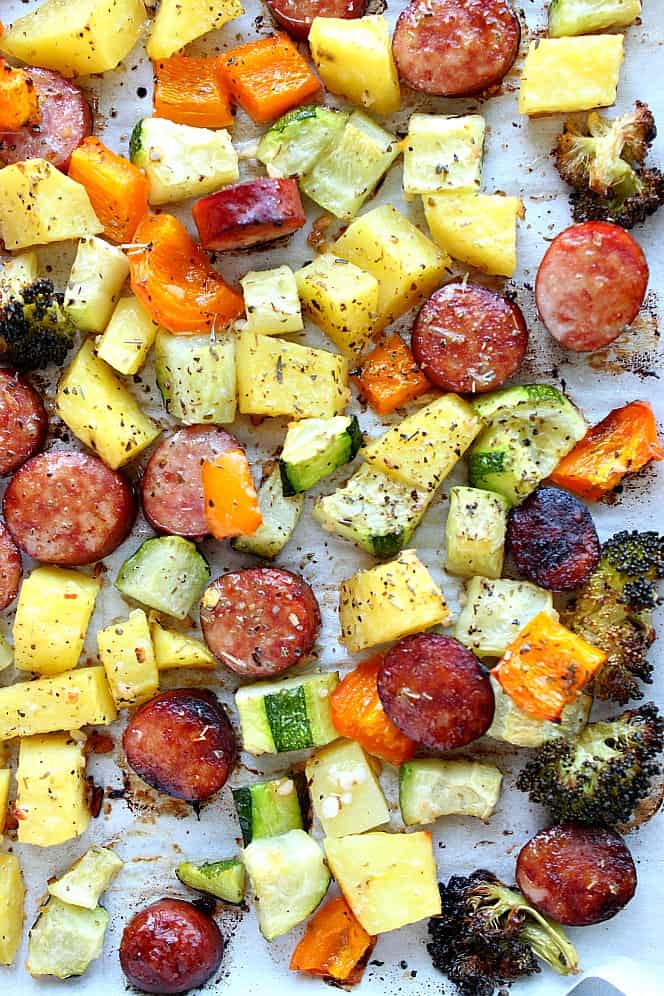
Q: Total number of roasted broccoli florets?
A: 5